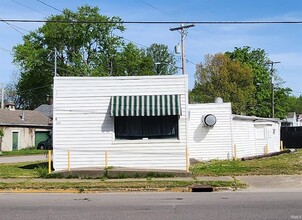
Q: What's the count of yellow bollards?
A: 7